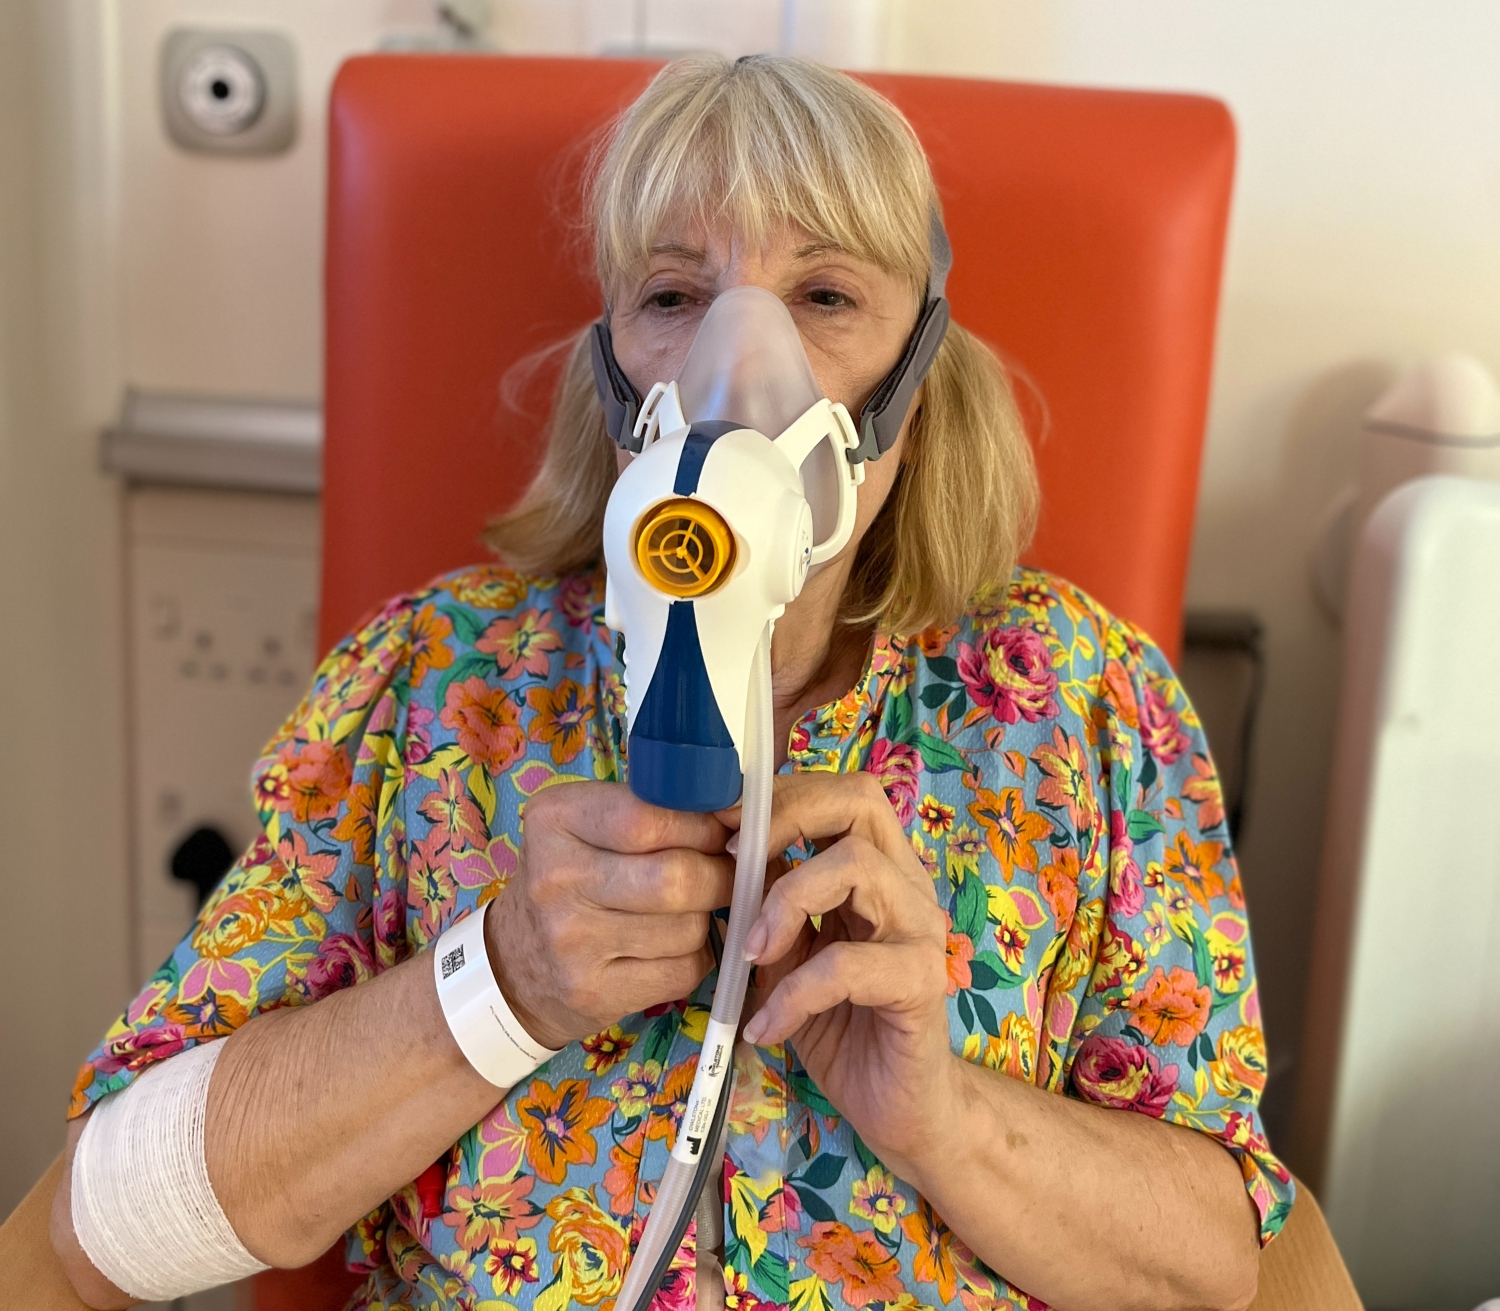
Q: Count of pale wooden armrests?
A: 2